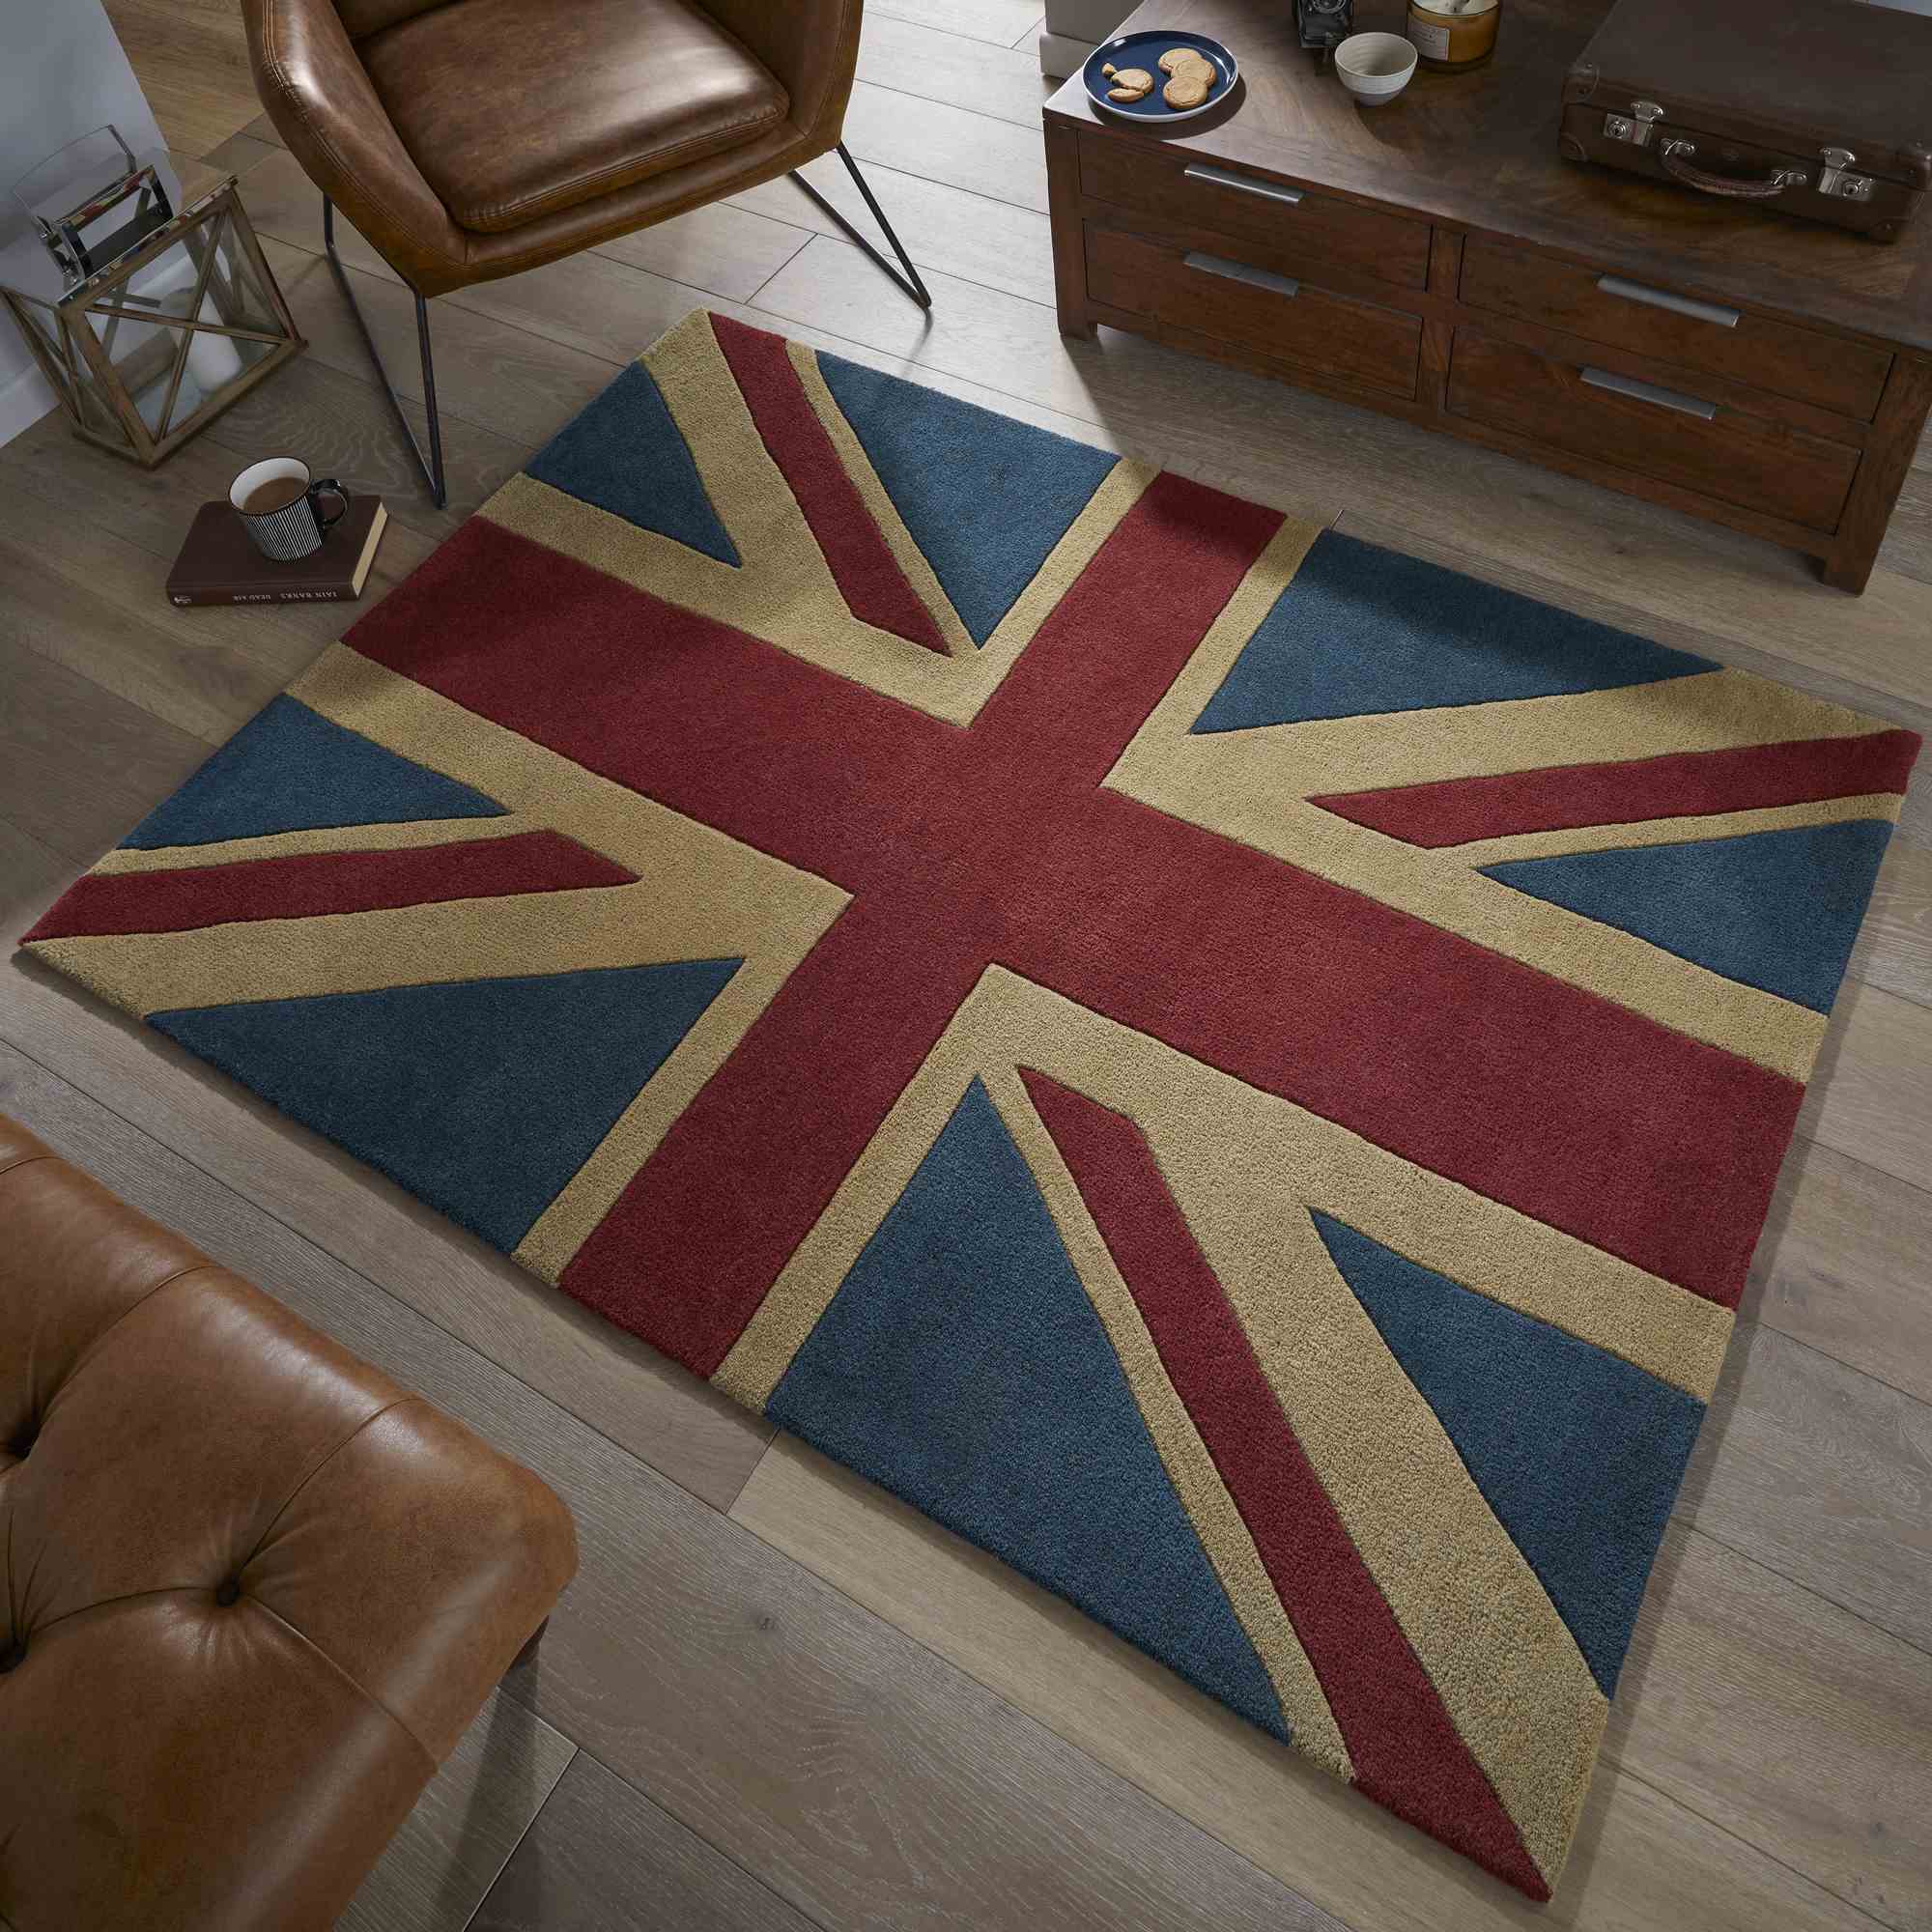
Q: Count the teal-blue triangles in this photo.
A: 8